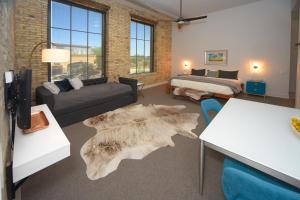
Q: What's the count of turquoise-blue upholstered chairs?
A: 2